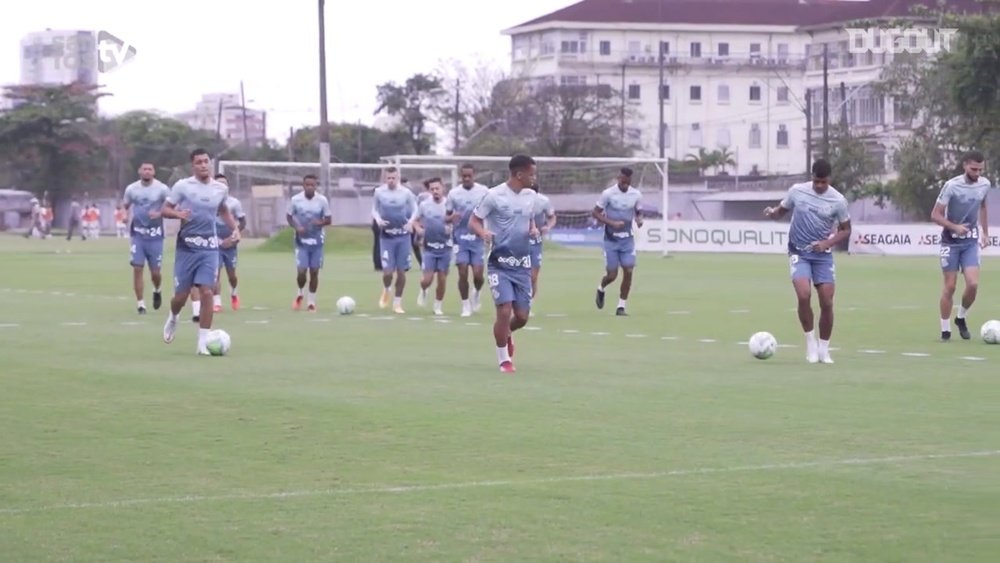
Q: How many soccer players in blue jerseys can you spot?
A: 12